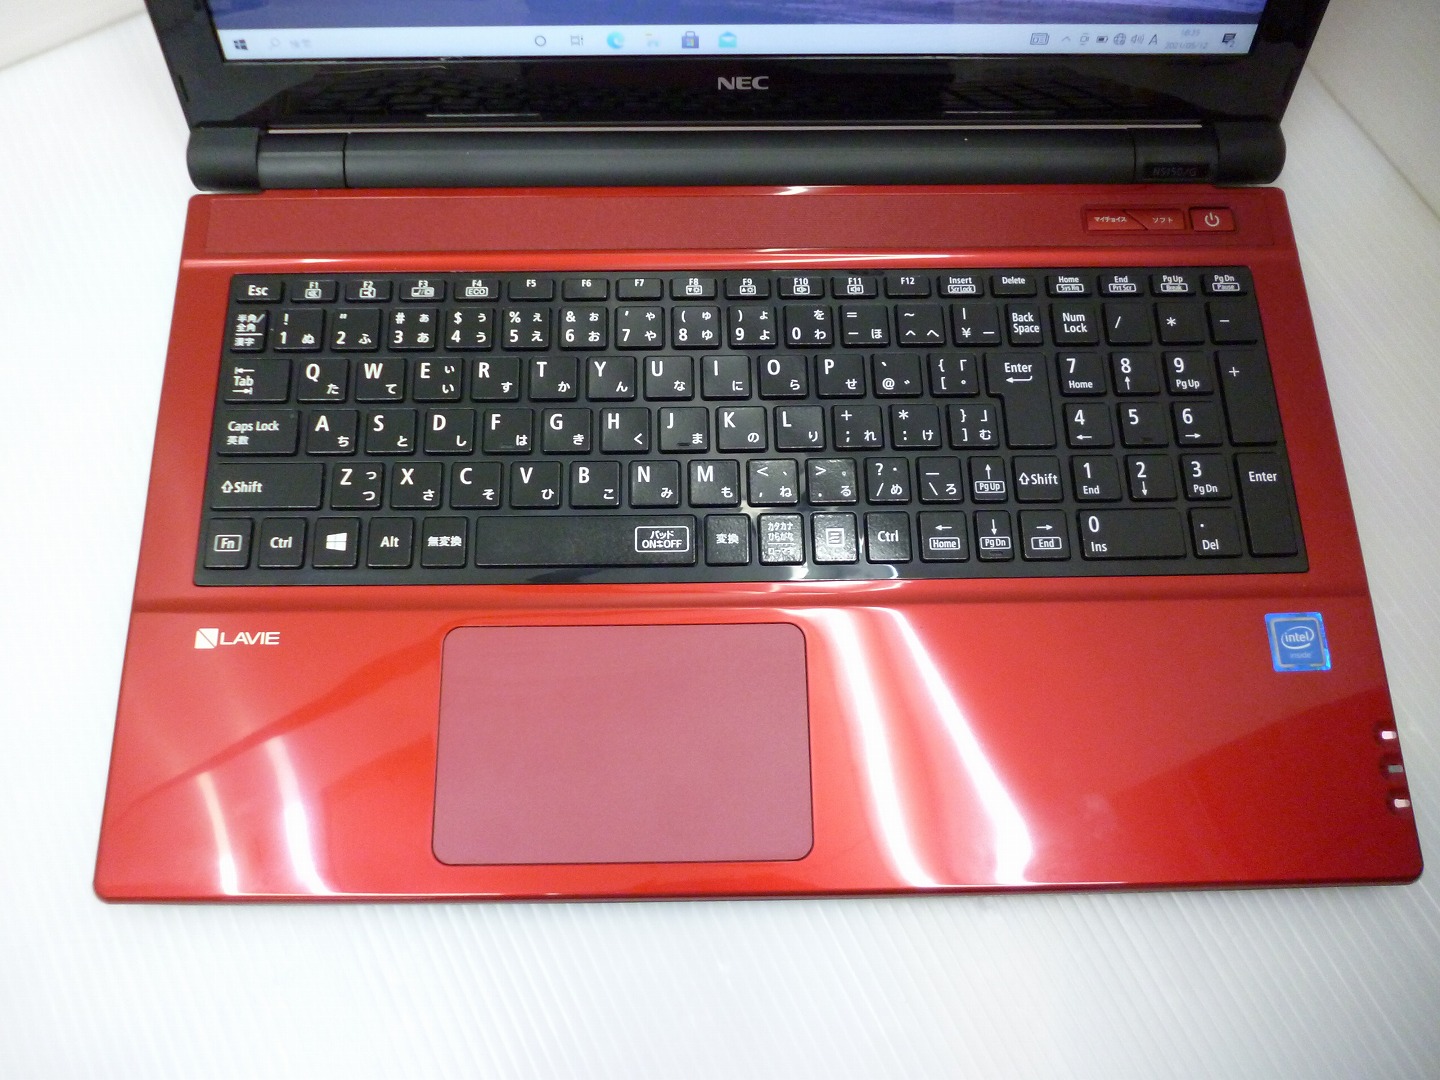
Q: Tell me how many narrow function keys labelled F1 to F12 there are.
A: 12